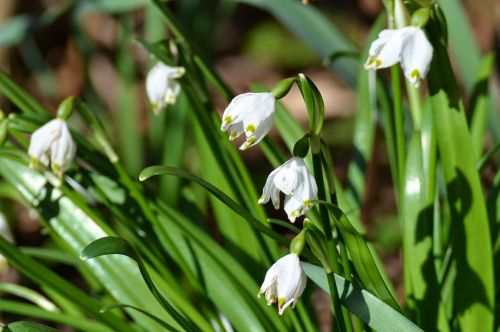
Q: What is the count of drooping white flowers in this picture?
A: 6